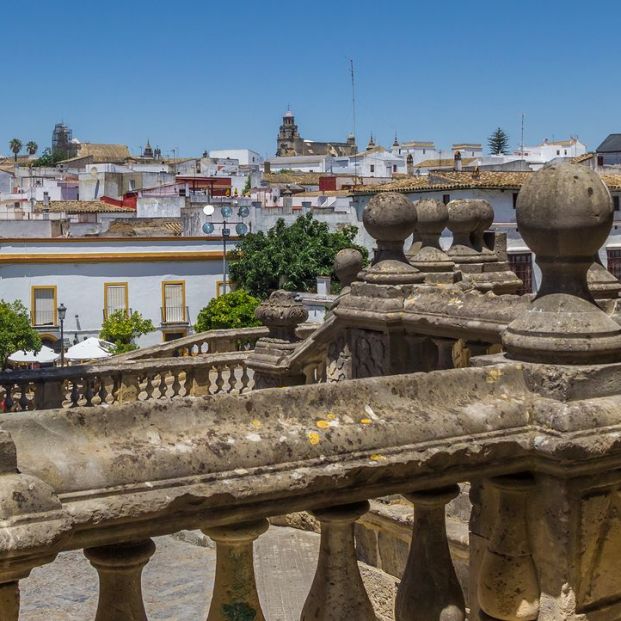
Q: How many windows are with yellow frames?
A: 4